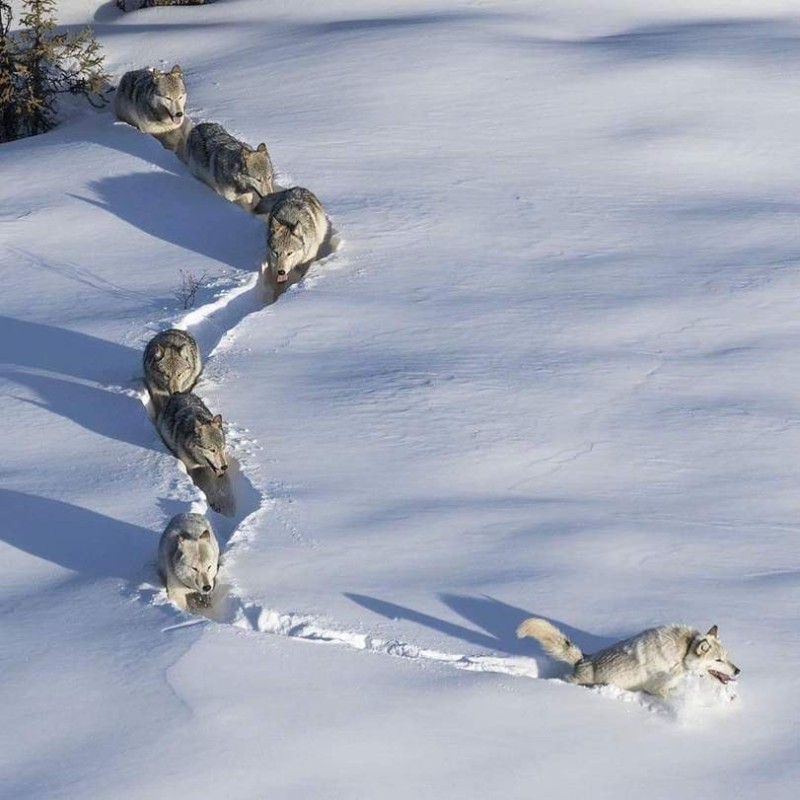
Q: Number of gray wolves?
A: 7